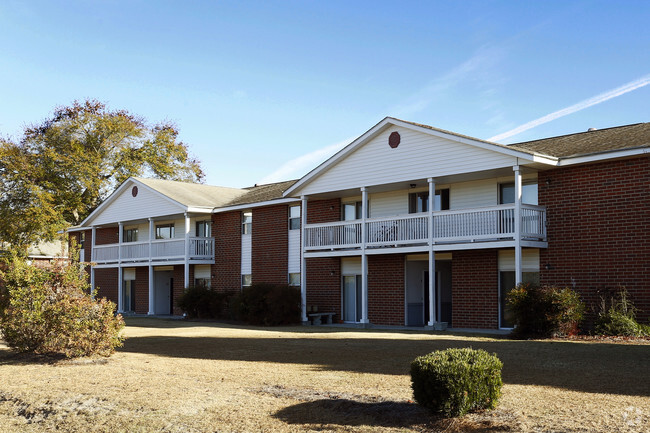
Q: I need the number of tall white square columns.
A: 8